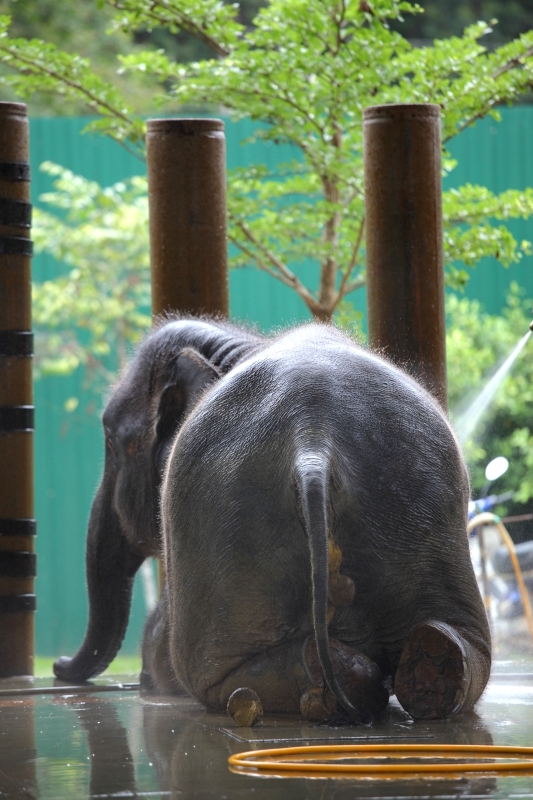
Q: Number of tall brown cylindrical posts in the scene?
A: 3